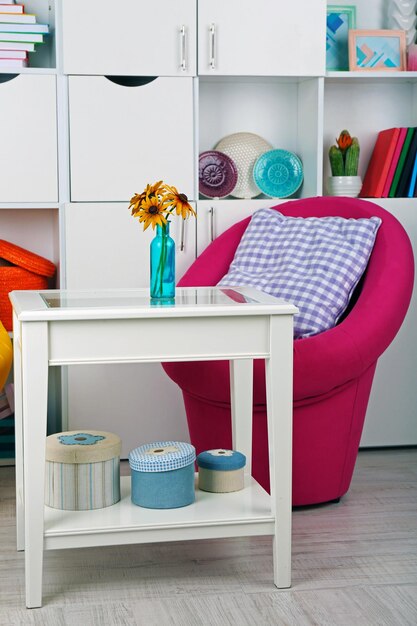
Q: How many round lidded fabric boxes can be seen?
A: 3